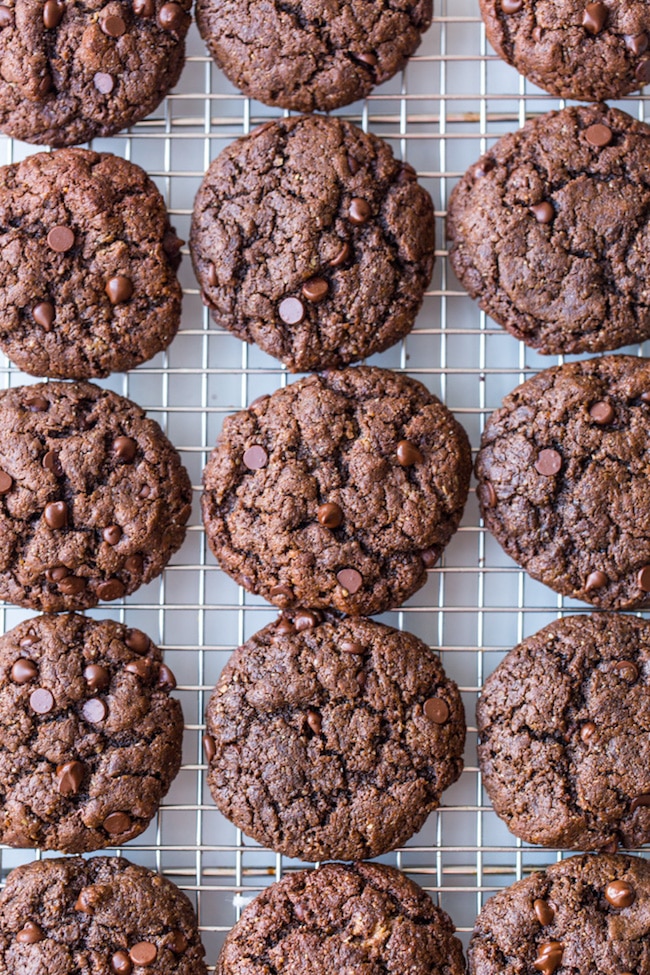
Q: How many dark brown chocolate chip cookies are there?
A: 15